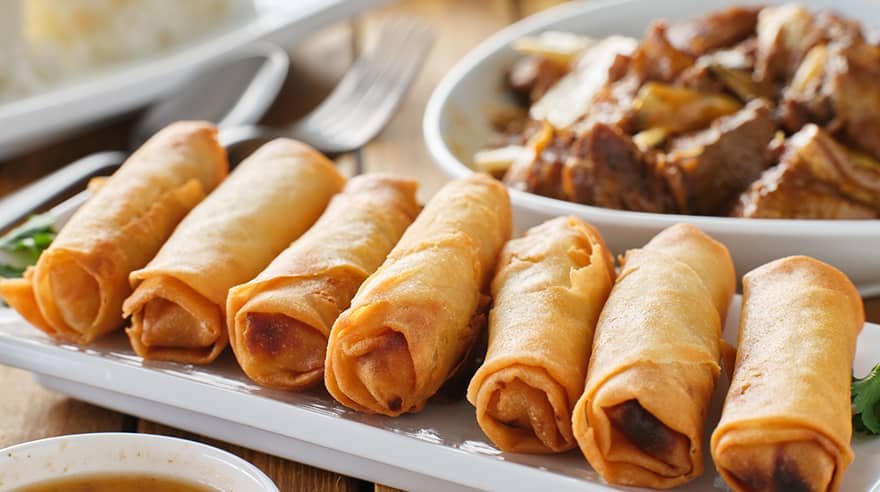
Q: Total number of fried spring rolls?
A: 7